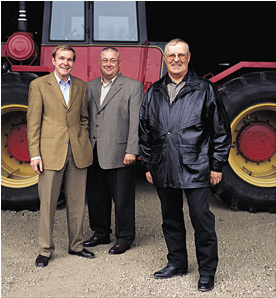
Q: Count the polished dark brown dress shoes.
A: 2